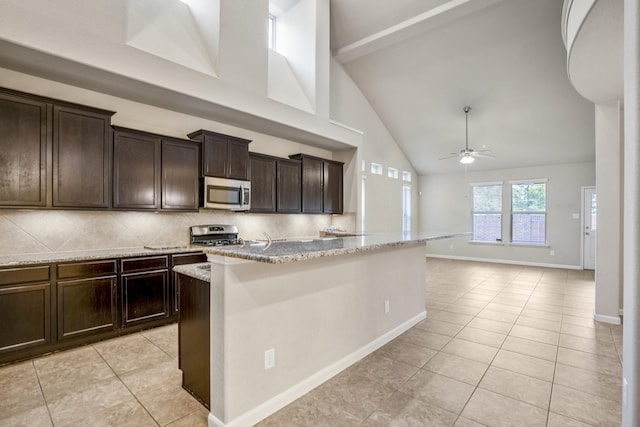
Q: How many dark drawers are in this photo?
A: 4